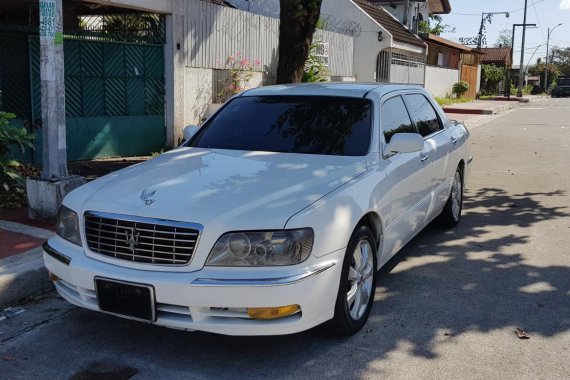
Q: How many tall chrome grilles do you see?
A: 1